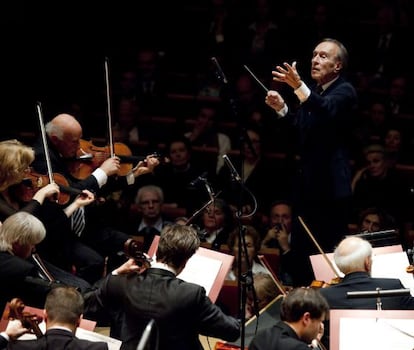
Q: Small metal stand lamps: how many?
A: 2